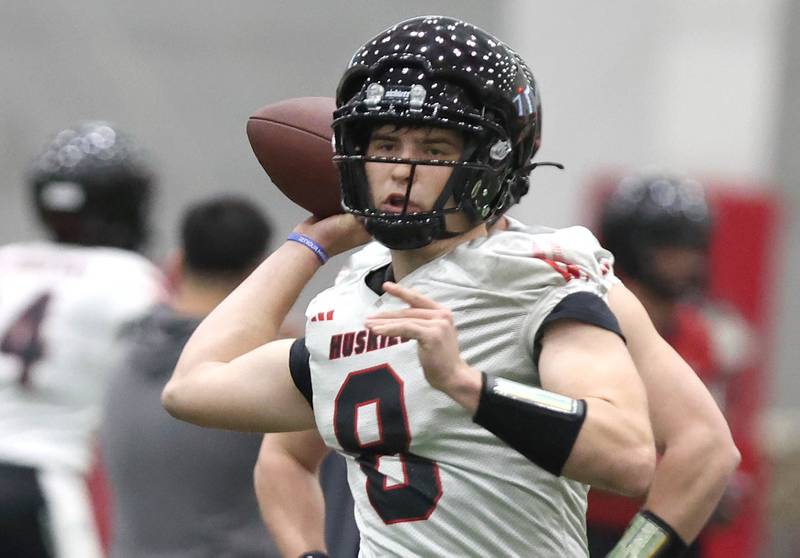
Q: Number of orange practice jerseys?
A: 0